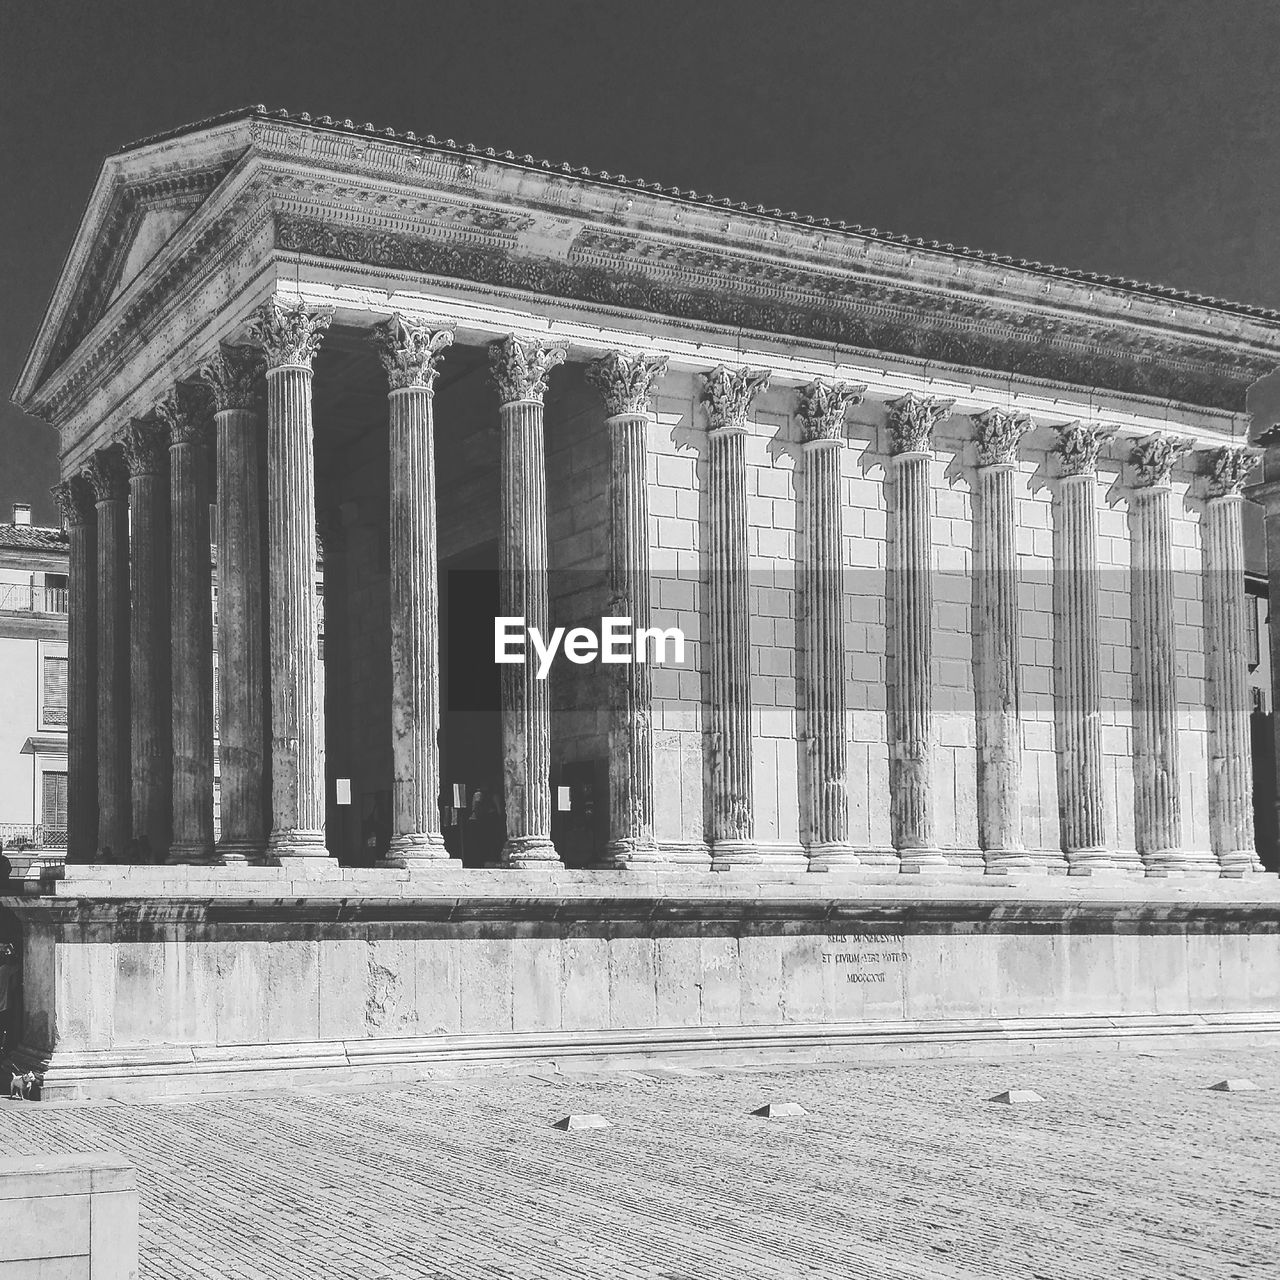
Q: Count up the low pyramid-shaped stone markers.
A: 4